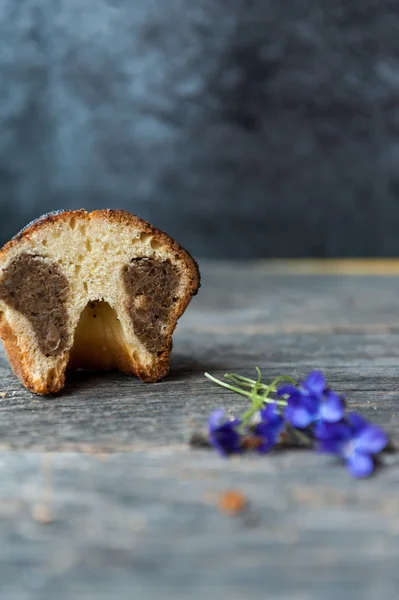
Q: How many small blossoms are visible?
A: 4